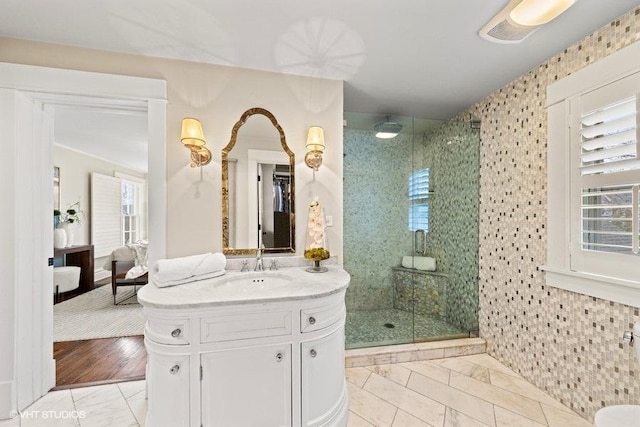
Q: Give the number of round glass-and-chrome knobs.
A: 5